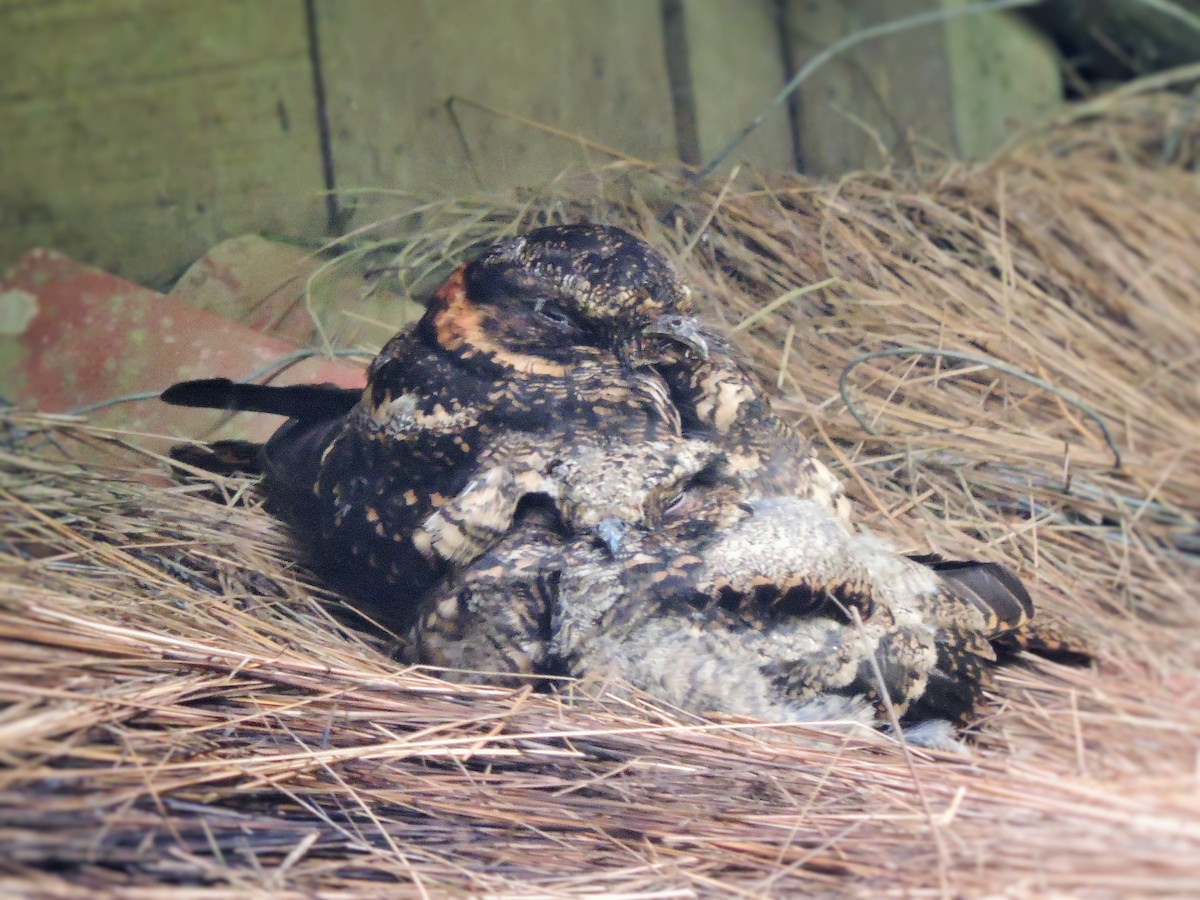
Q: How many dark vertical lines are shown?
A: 3